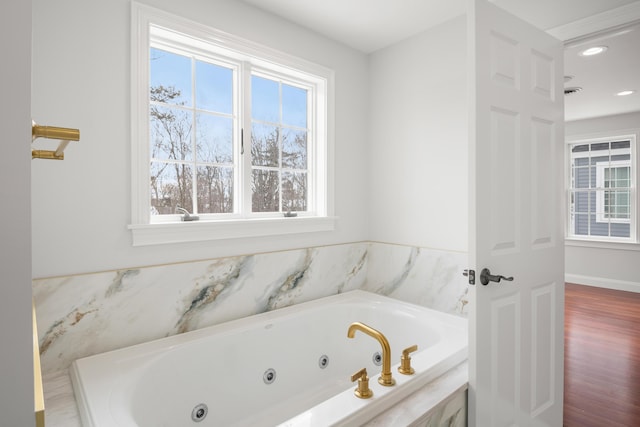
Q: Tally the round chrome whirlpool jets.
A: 4